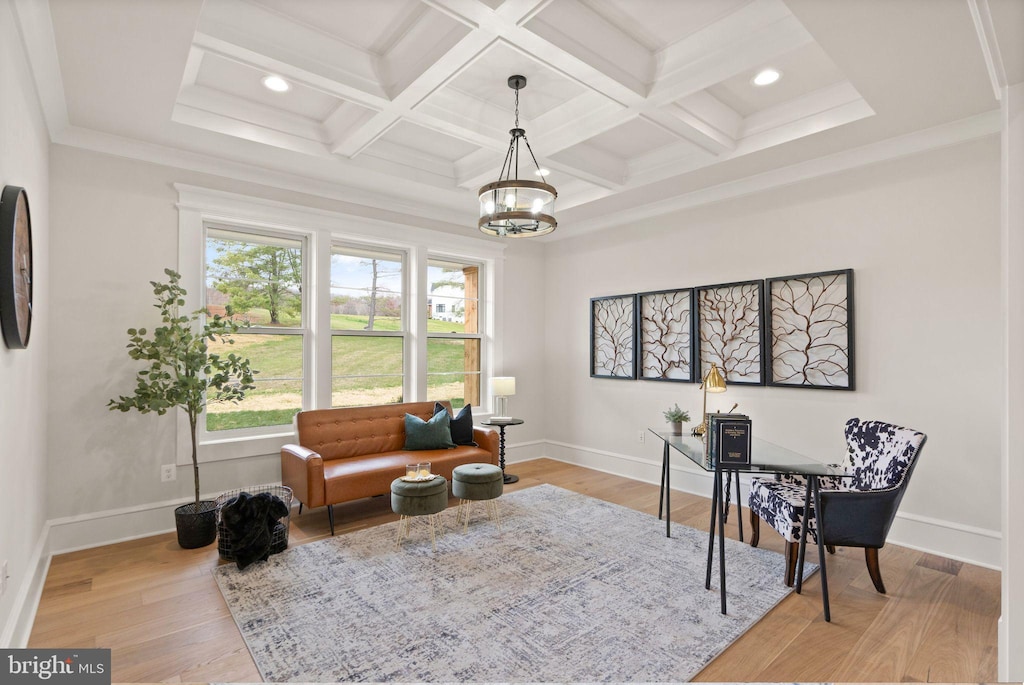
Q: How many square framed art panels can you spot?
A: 4